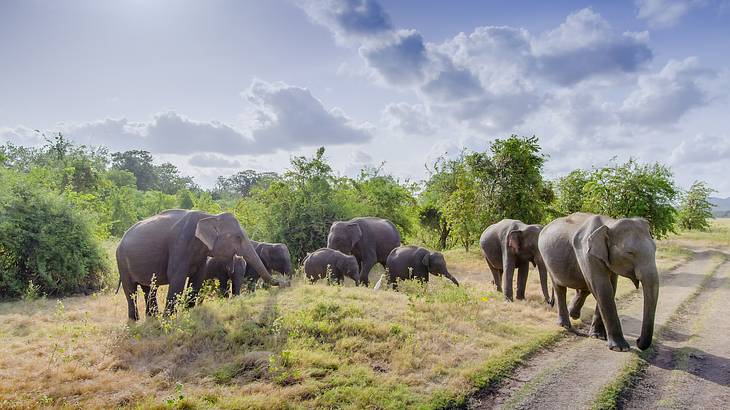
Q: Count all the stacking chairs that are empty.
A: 0